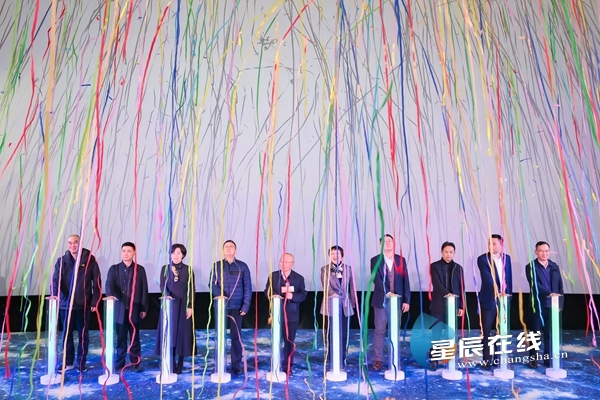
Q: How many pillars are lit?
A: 10